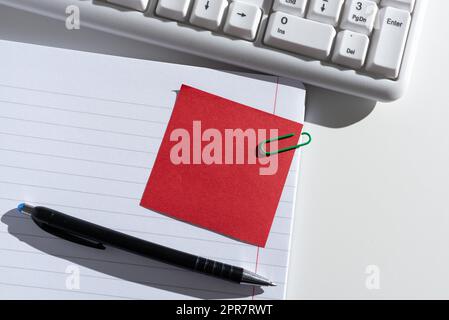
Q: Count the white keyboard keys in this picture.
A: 11